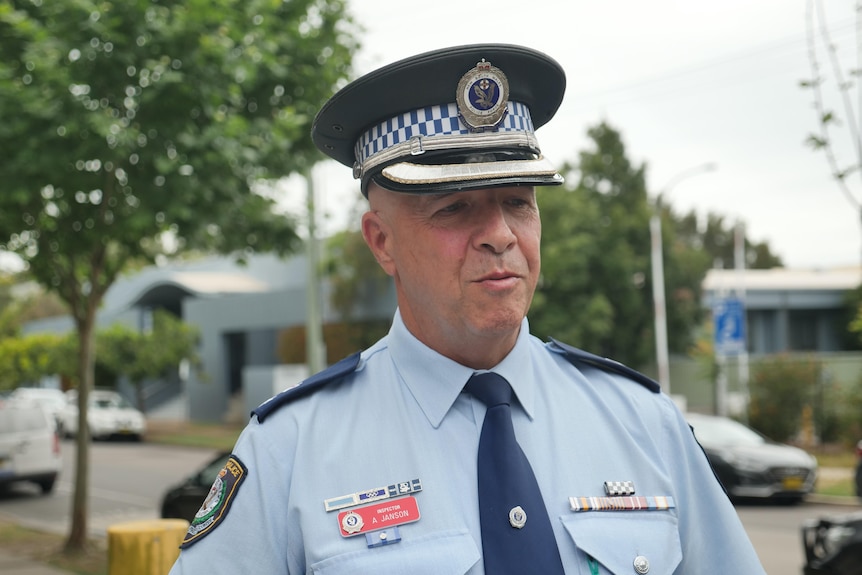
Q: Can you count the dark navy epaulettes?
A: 2